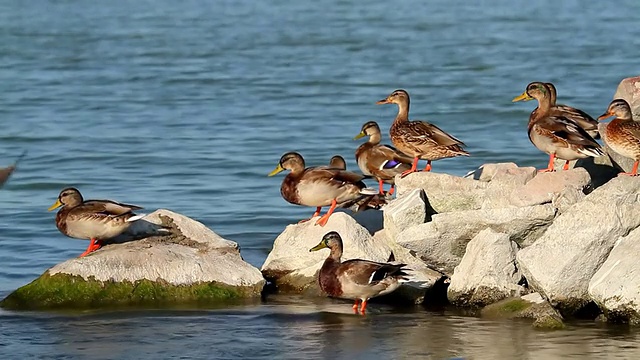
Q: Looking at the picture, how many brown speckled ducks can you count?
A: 2